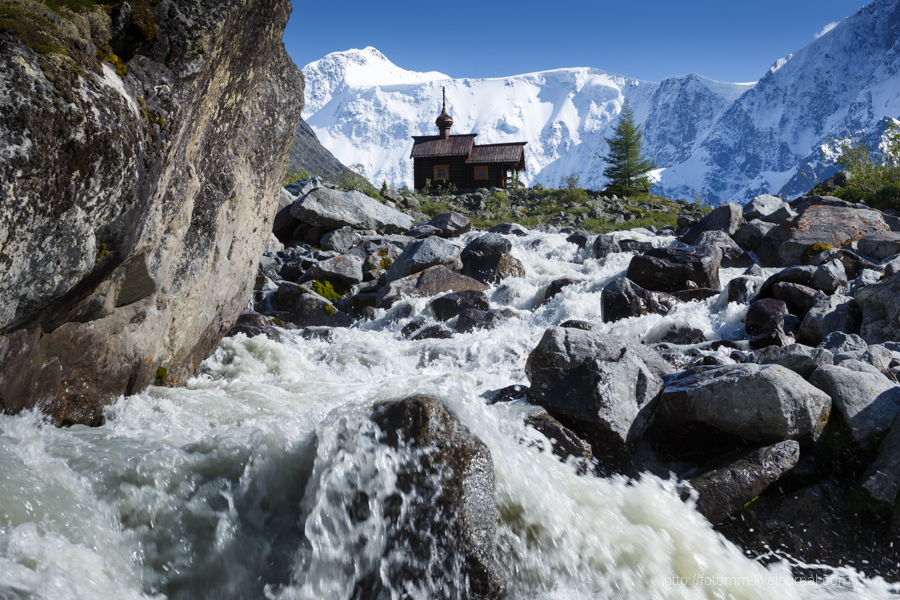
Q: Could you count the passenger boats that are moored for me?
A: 0